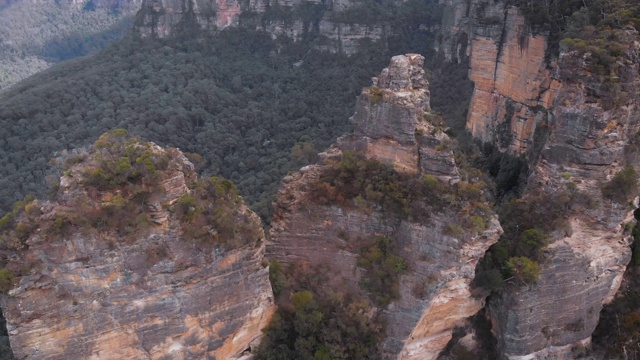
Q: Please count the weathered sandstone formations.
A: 3